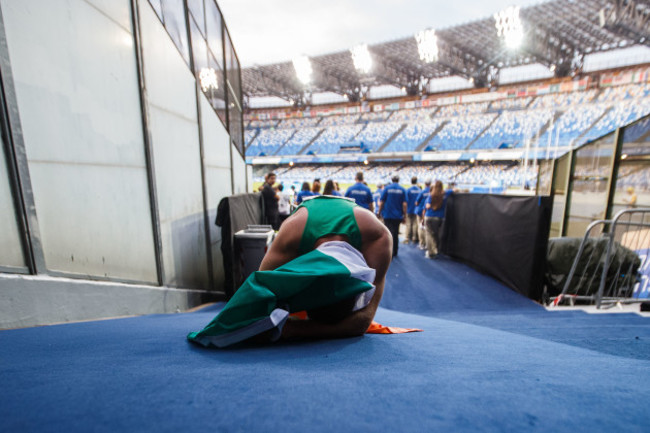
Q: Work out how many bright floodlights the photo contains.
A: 5